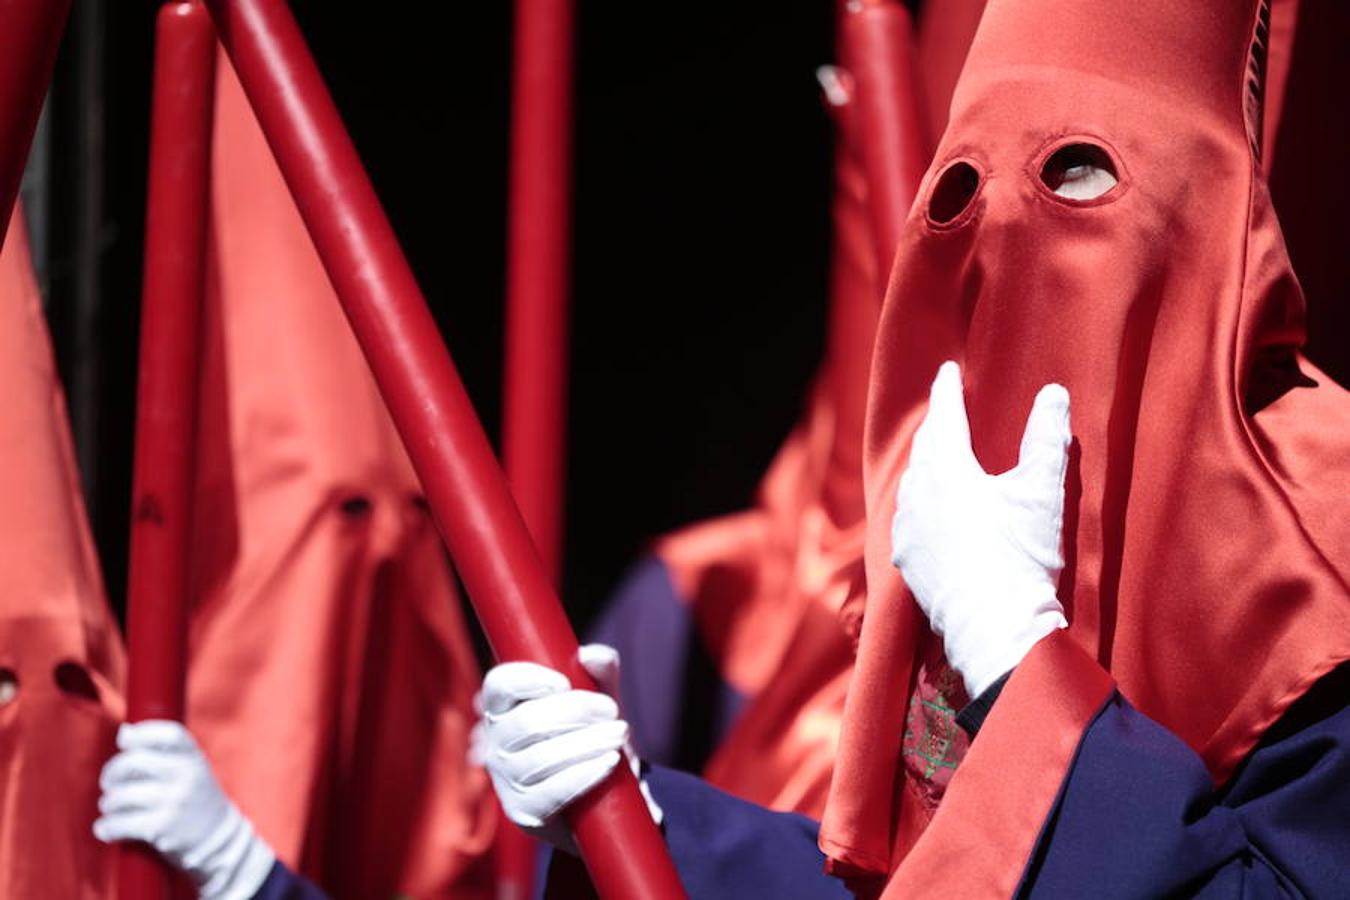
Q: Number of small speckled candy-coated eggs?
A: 0